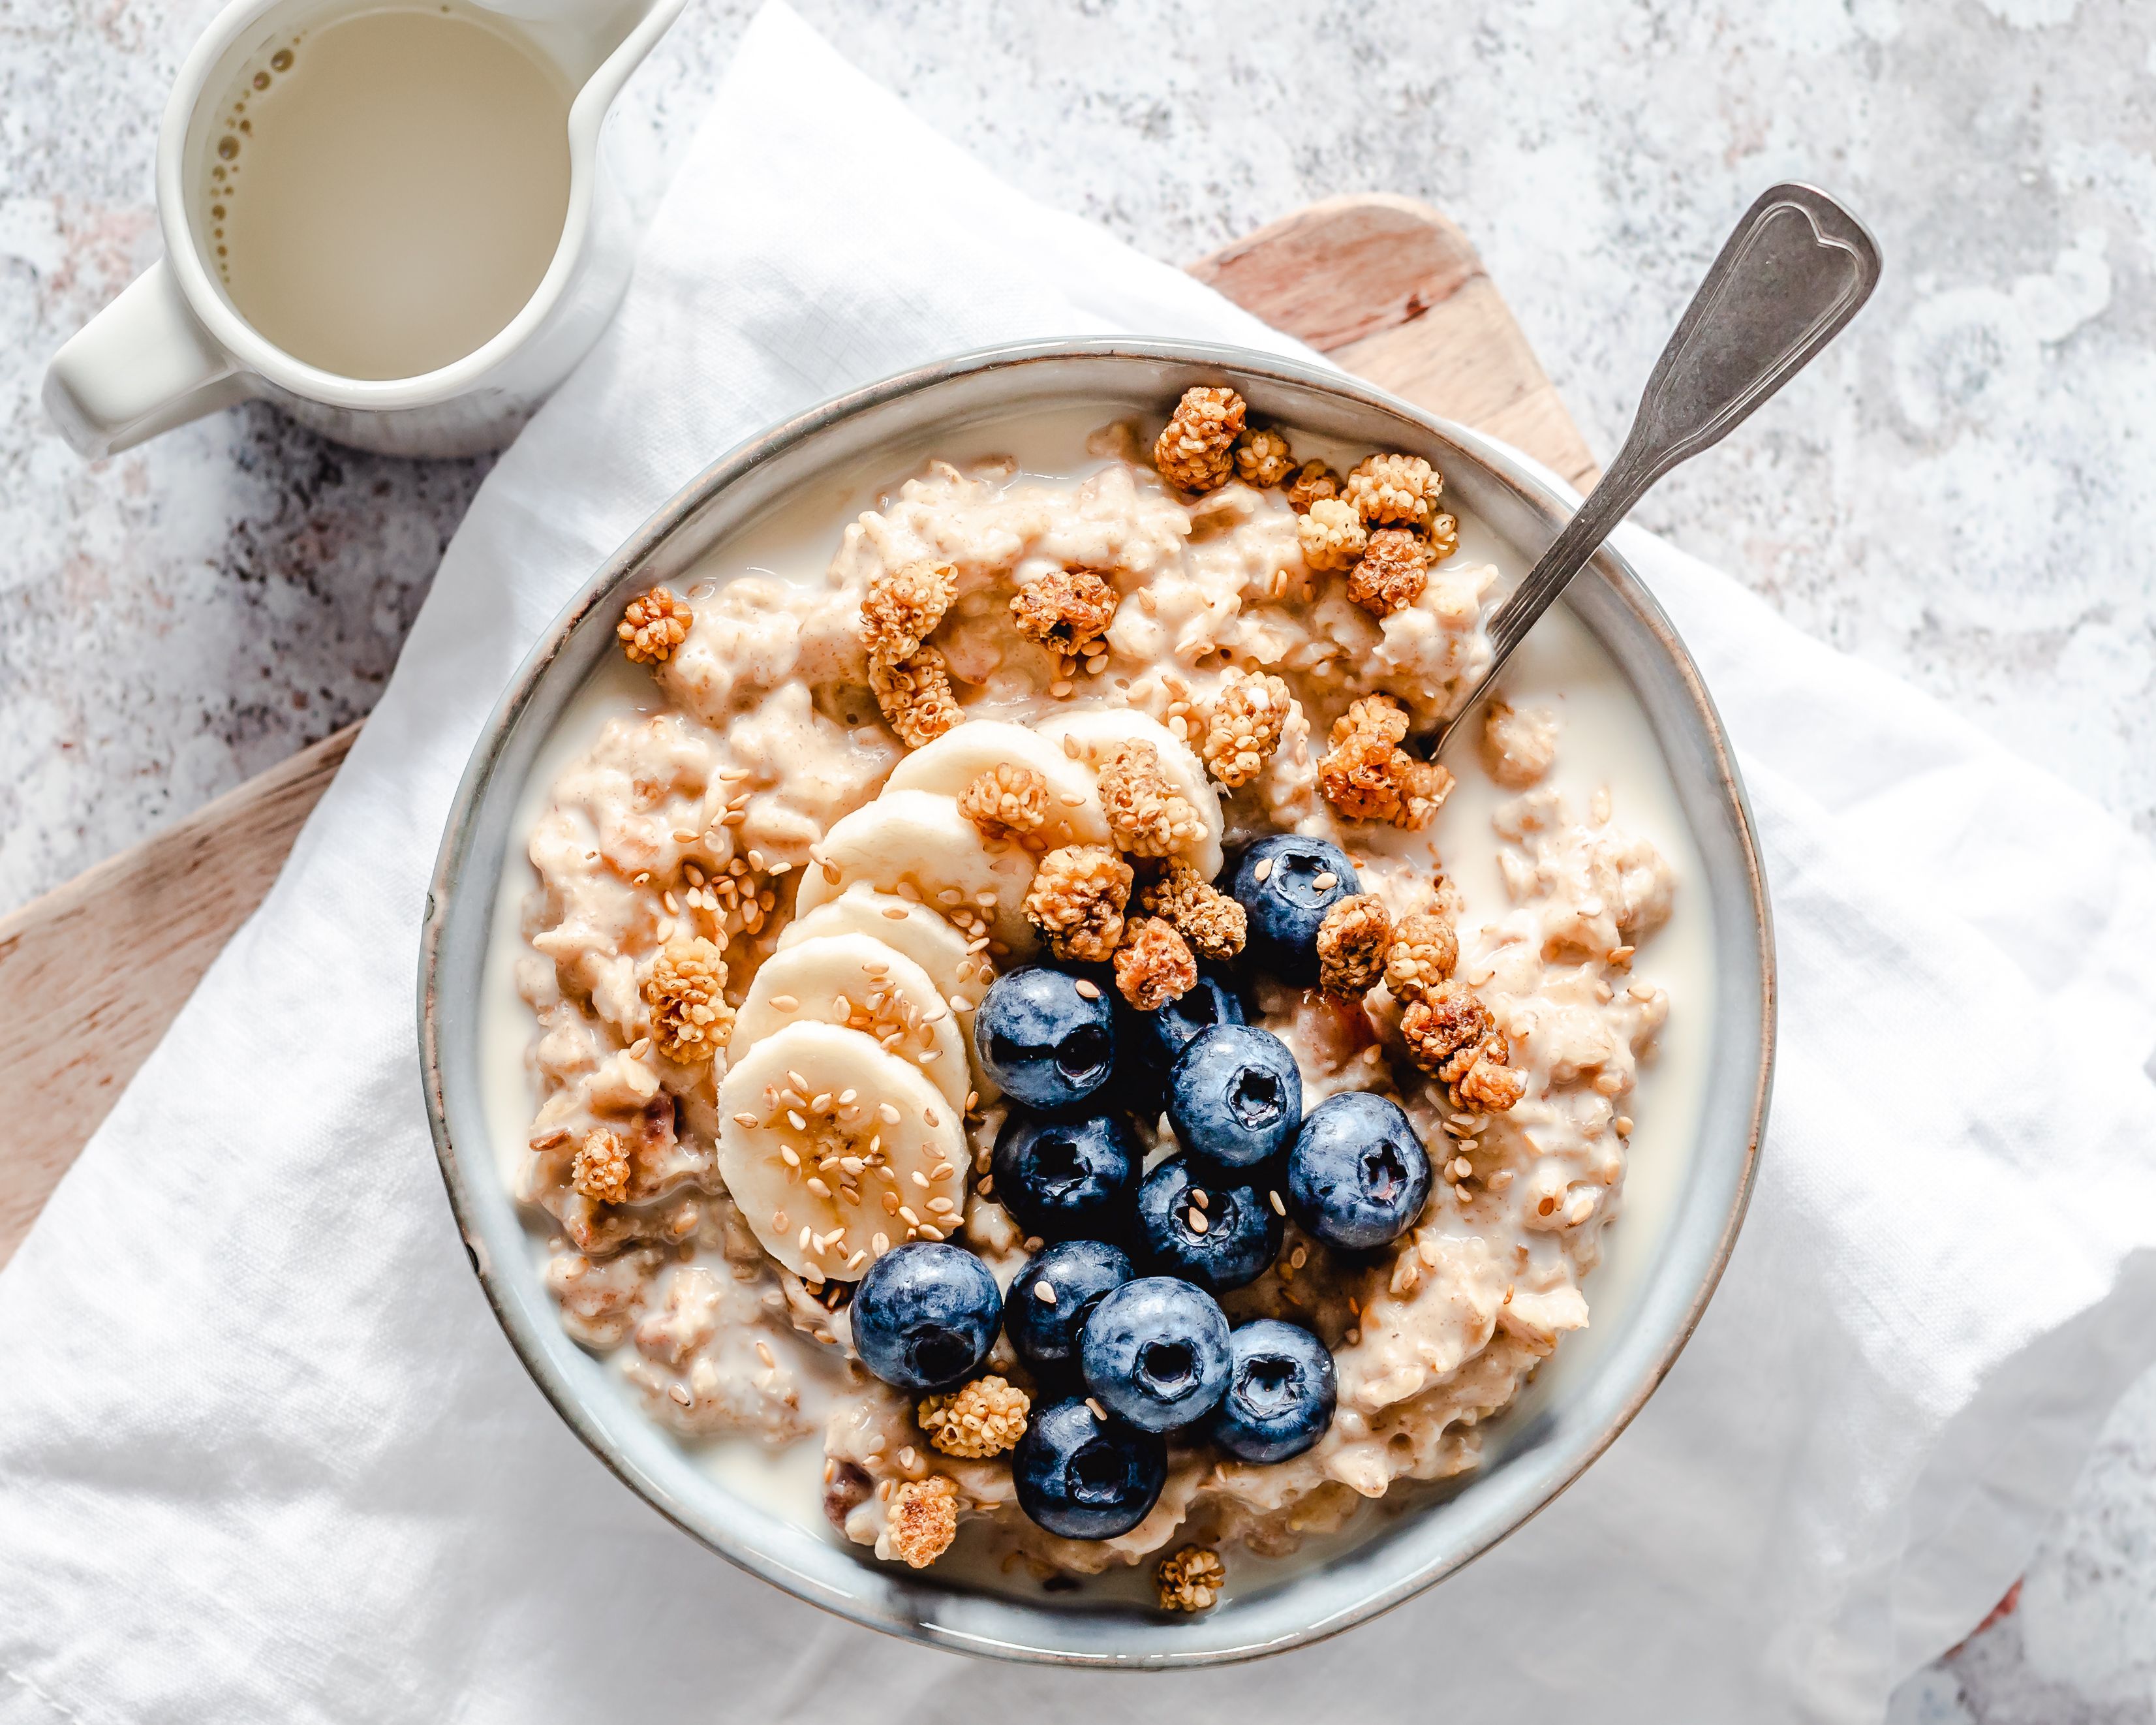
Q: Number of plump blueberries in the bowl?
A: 12